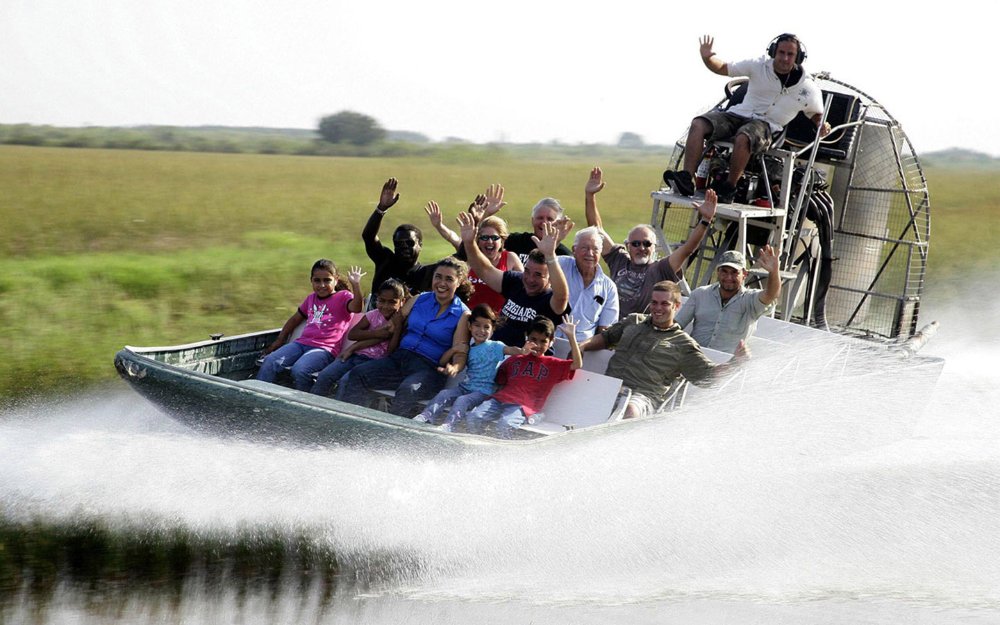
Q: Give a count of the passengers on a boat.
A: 13